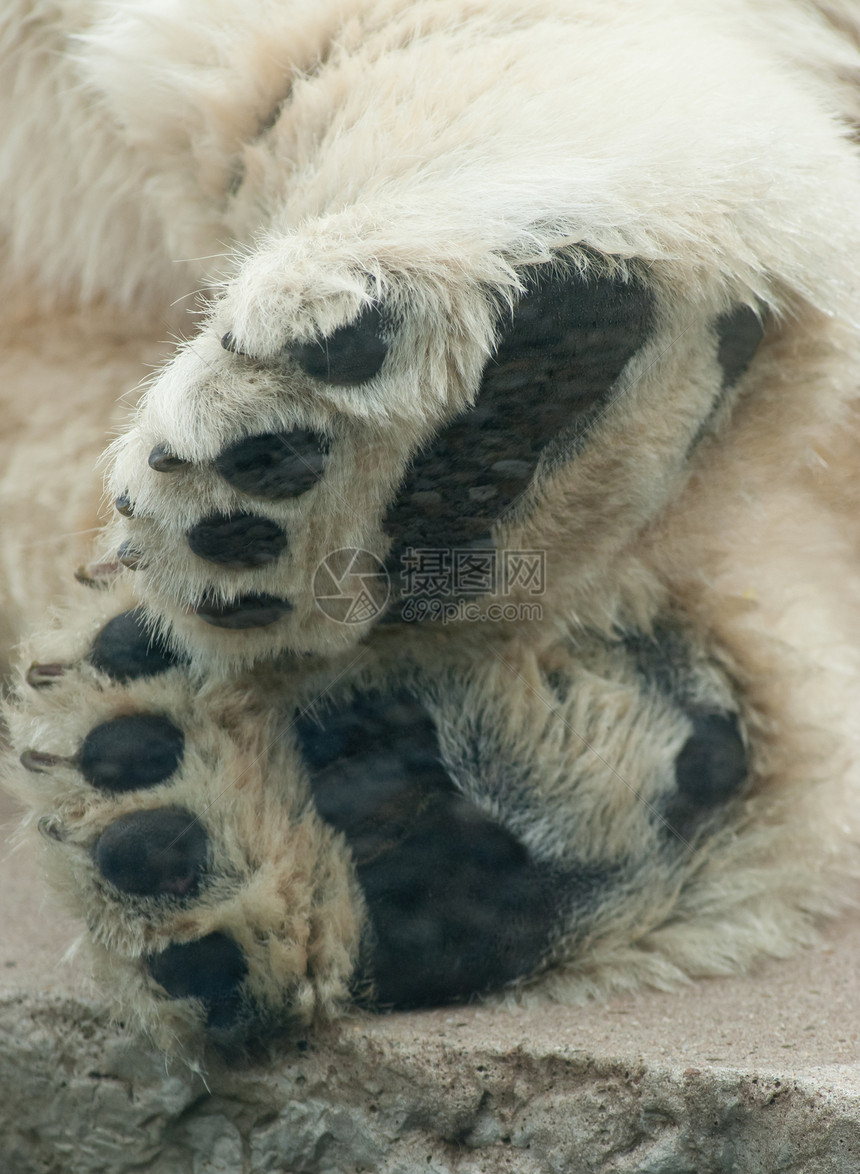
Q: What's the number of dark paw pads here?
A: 12